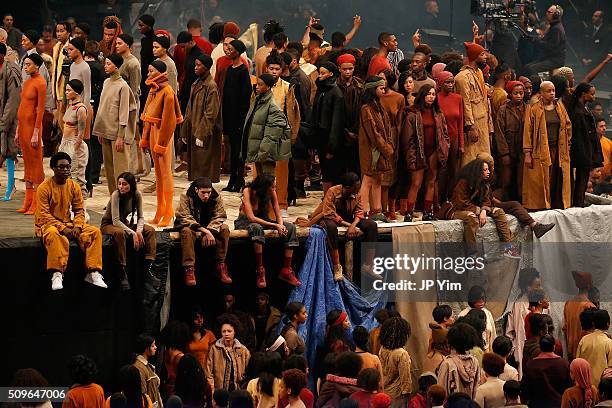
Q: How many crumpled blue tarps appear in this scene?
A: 1